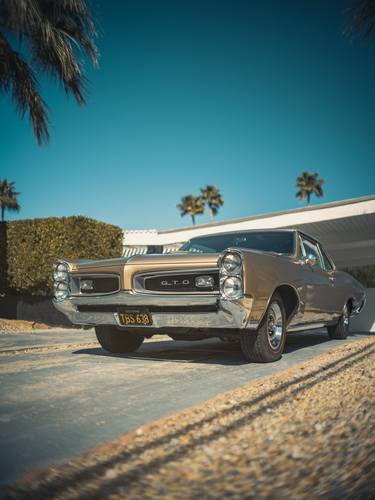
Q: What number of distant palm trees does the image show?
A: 4